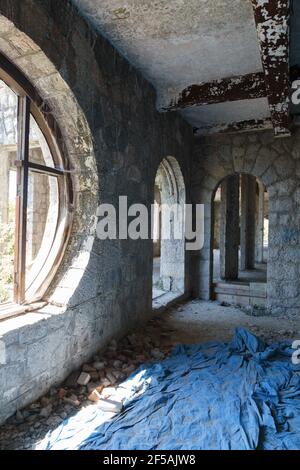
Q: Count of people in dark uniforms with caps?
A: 0